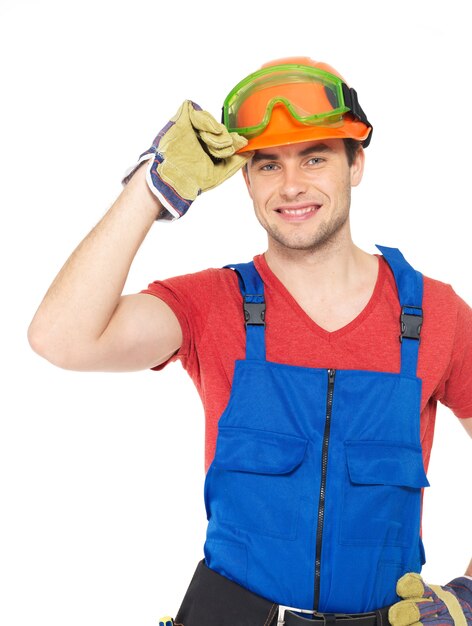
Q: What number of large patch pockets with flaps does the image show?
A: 2